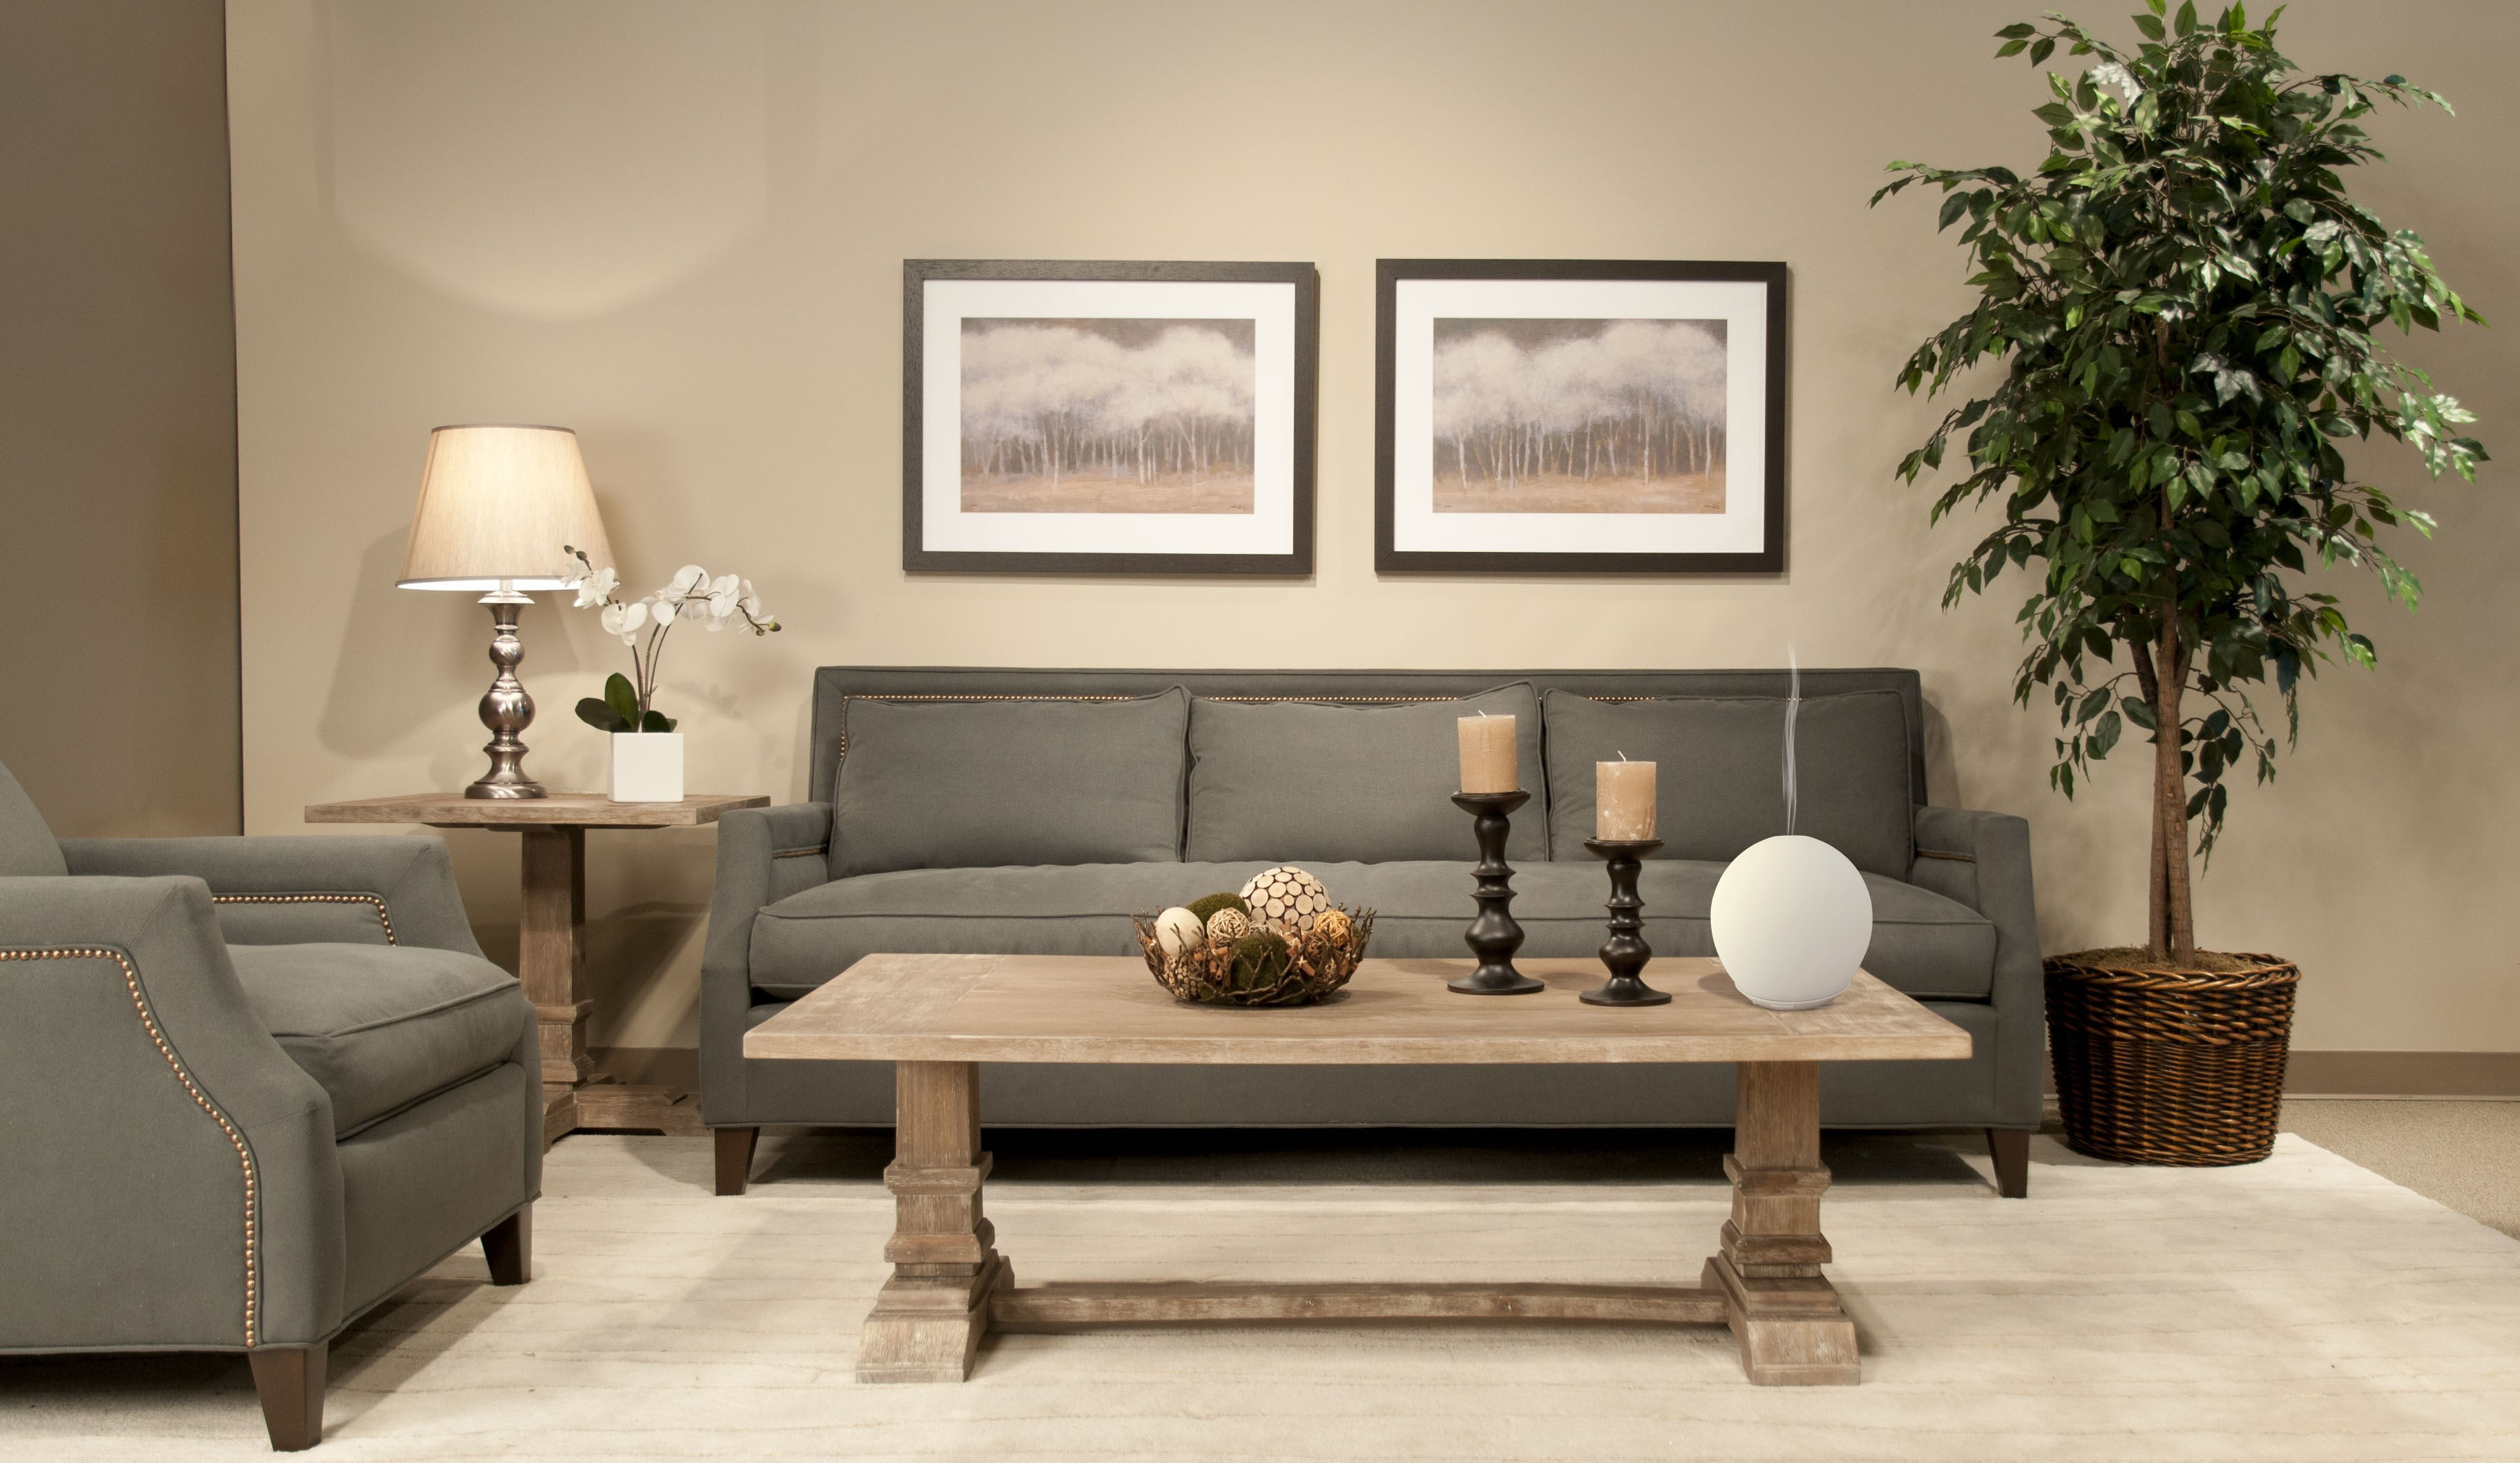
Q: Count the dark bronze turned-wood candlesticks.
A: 2